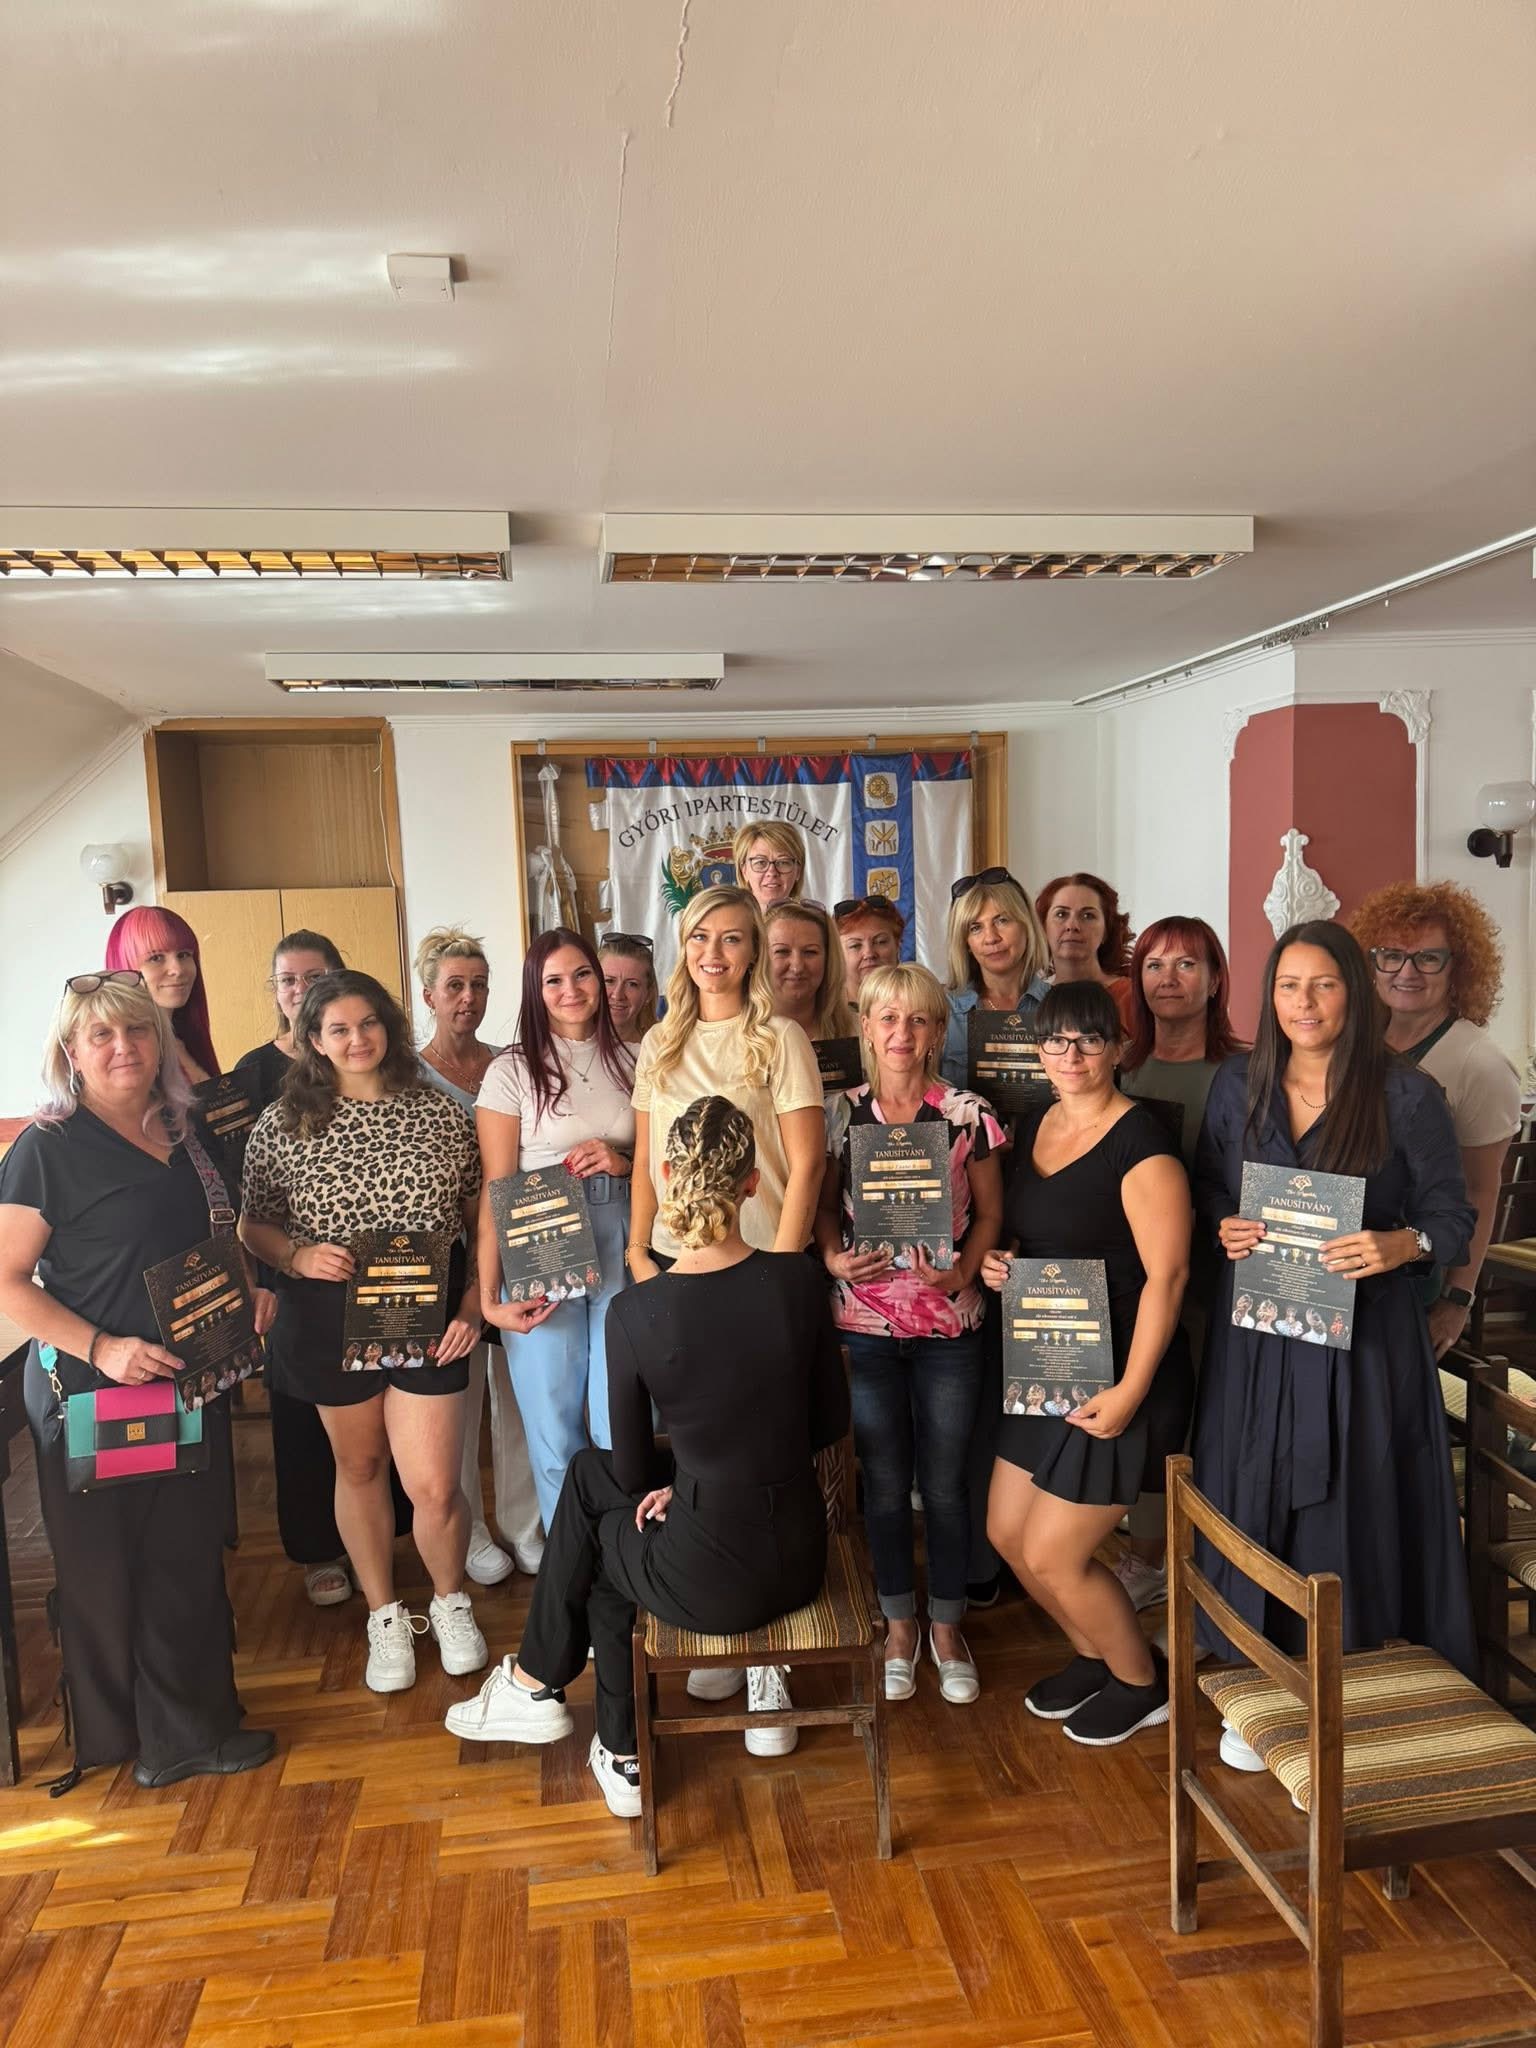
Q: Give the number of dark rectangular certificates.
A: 9